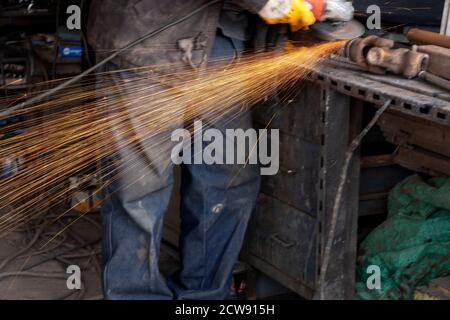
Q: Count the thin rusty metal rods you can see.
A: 1